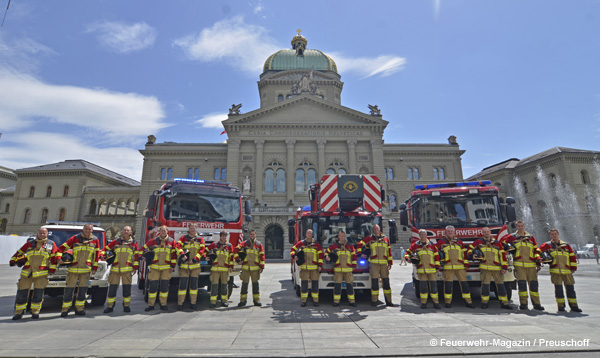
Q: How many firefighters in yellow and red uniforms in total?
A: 15